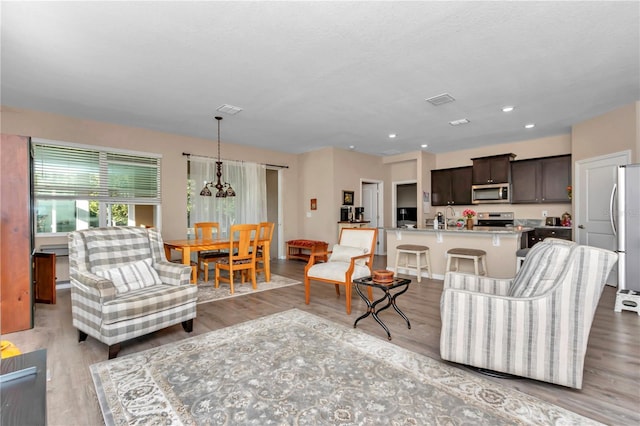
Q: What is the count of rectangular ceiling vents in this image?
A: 3